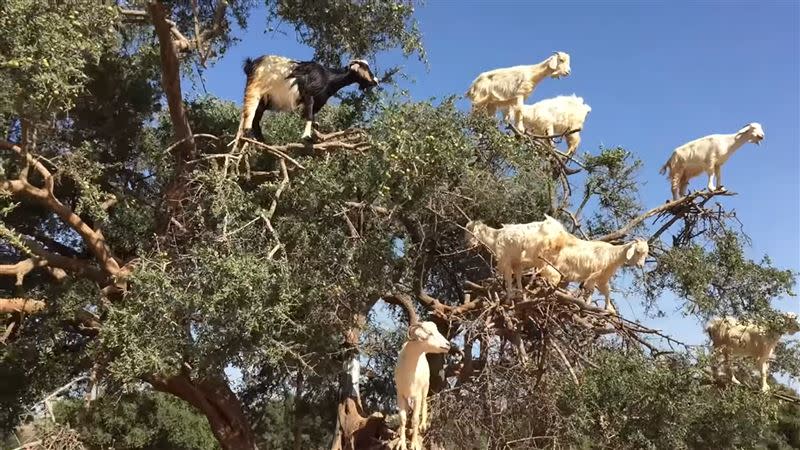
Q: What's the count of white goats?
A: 7